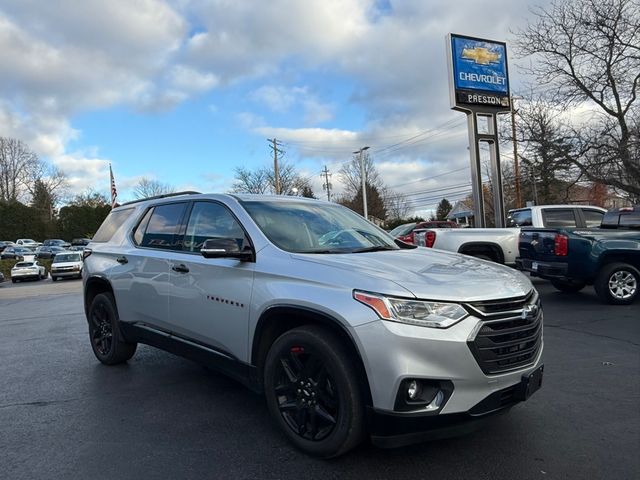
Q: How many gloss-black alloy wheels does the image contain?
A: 2